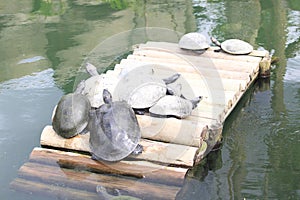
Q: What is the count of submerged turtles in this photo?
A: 1